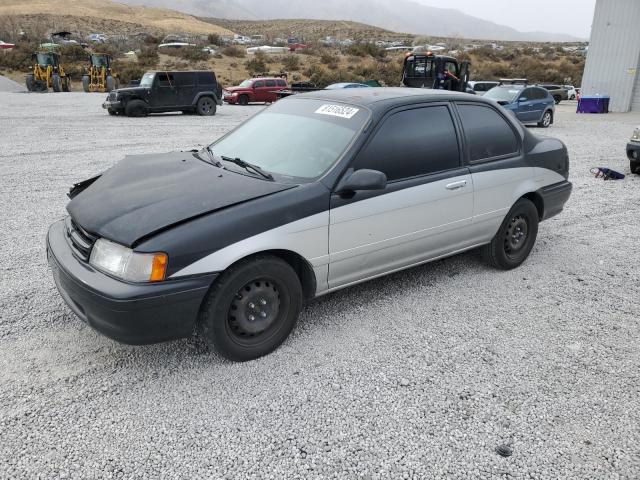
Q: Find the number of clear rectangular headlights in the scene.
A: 1